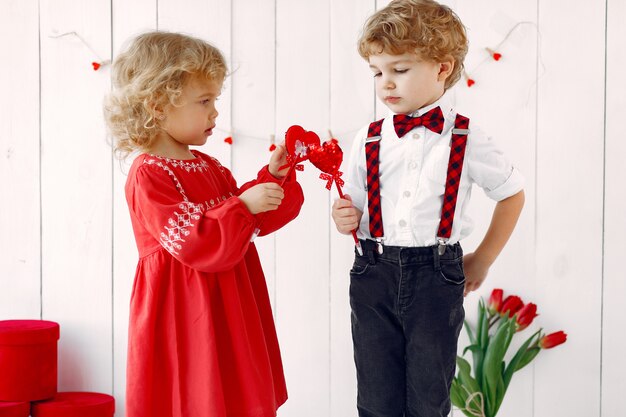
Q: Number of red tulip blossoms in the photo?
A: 4